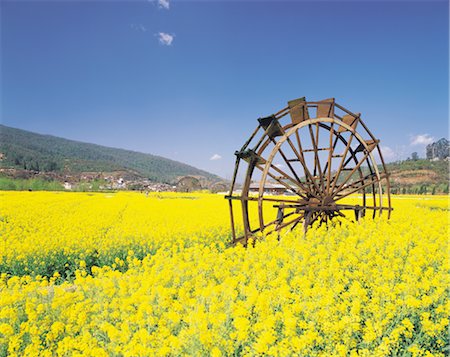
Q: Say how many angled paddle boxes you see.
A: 6